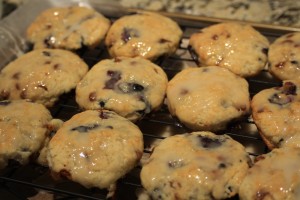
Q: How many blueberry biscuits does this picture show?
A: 12